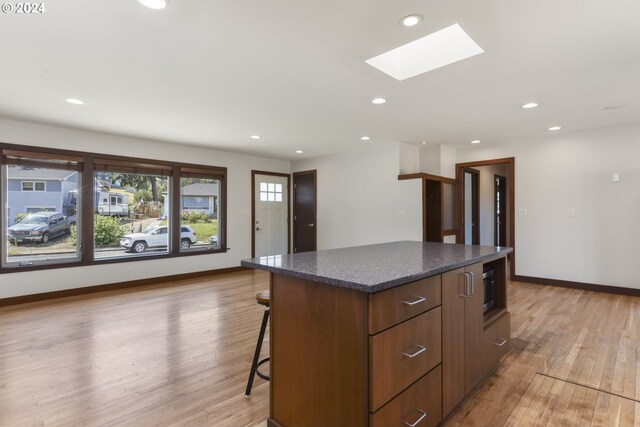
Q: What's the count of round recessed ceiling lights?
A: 11